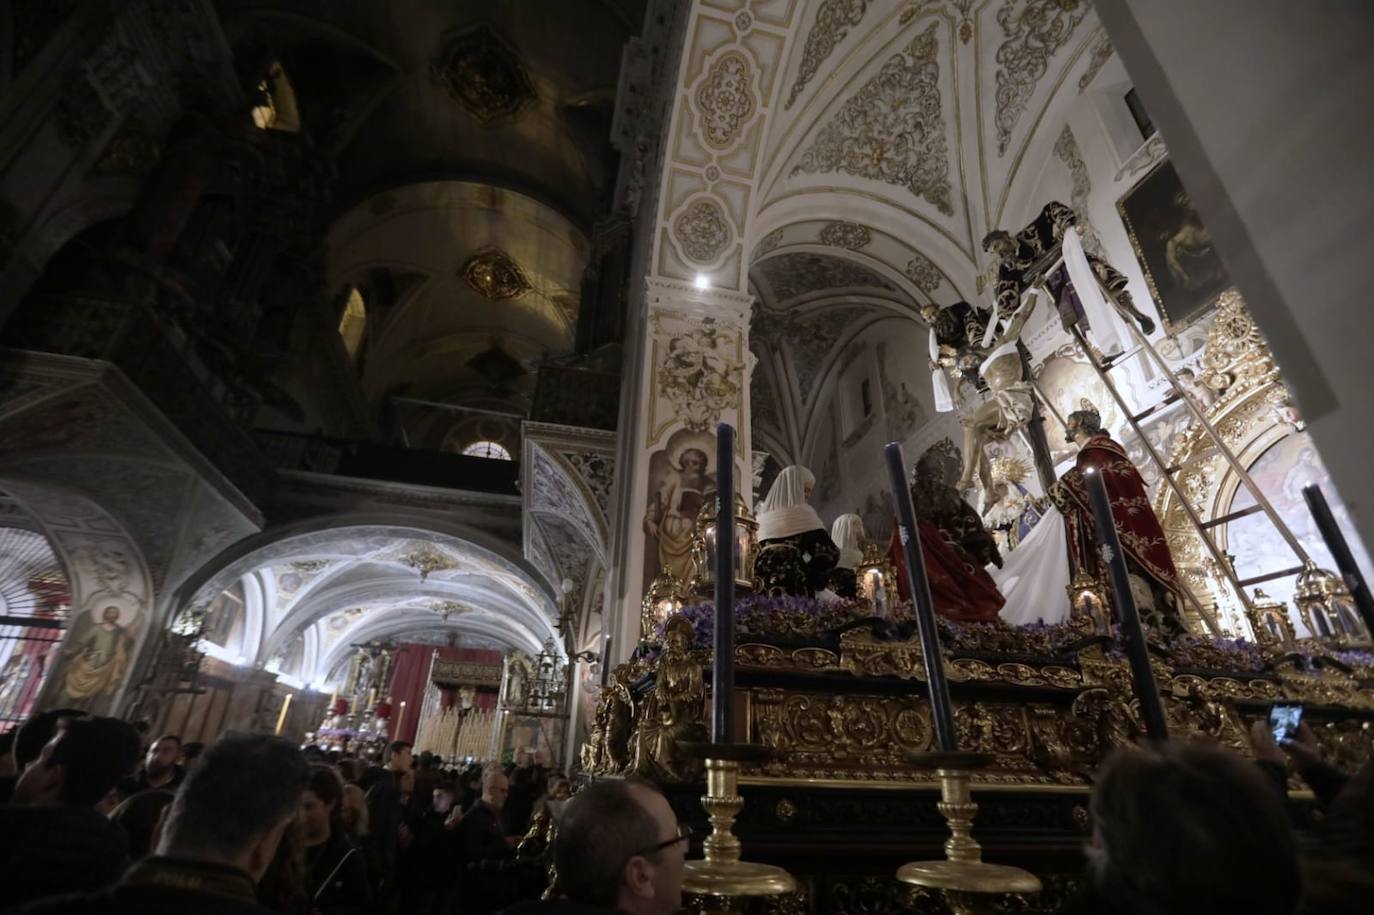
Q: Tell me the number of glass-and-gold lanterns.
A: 6